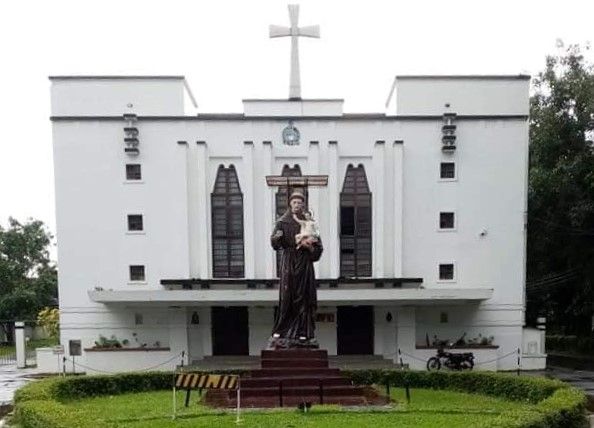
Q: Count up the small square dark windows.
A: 6